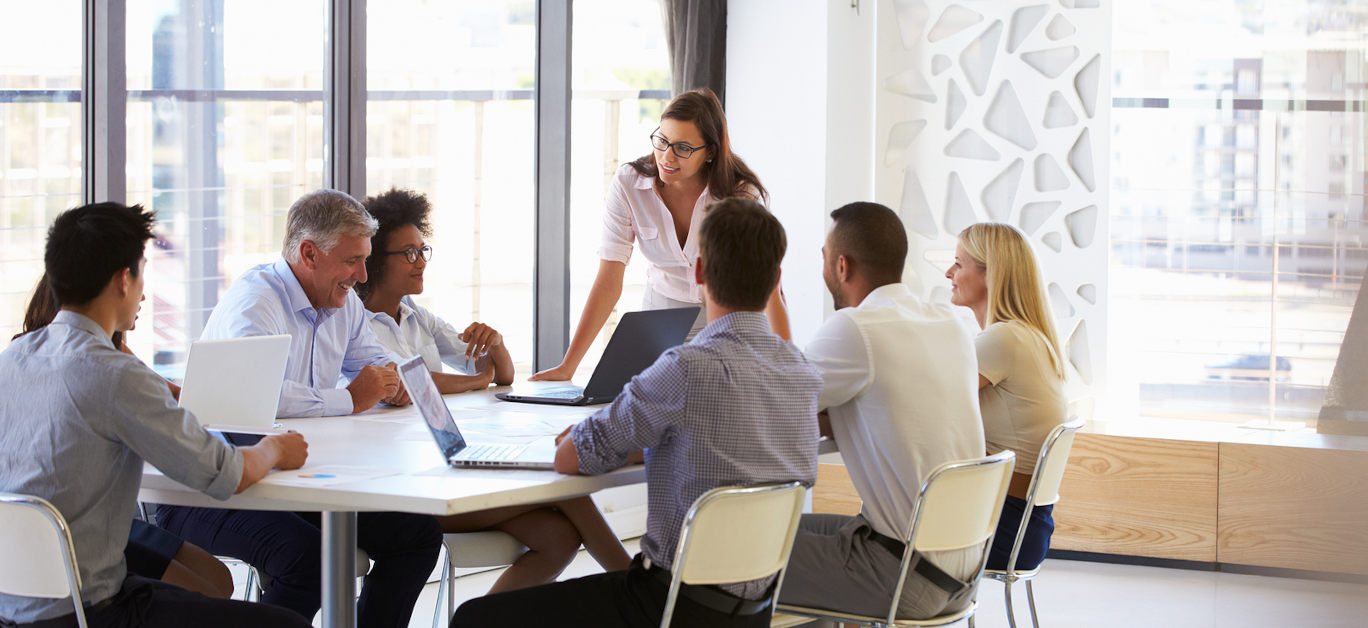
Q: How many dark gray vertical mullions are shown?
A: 3